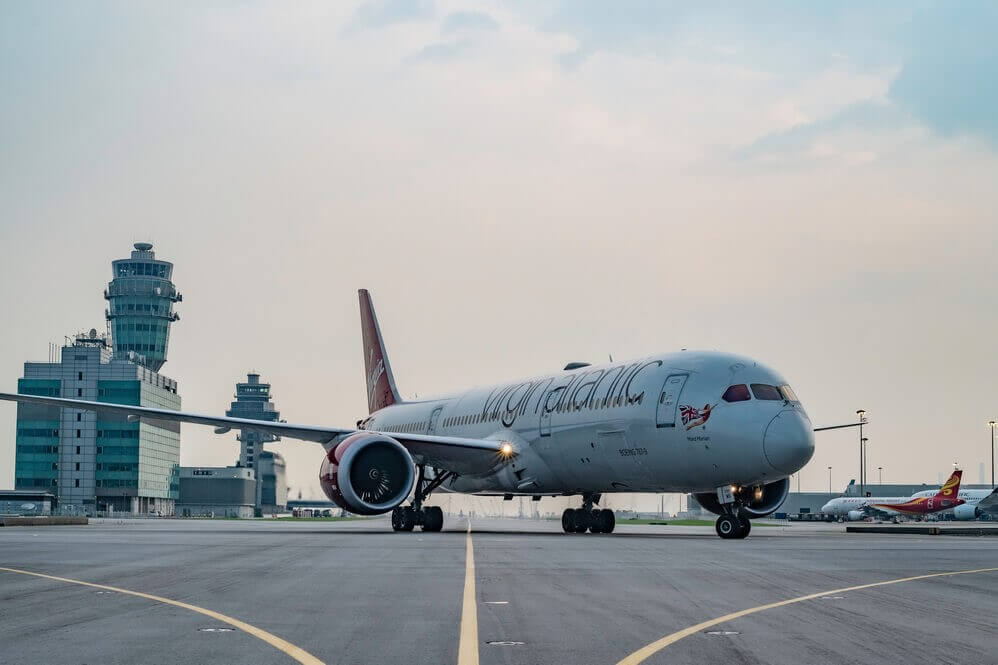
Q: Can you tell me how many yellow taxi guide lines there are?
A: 3